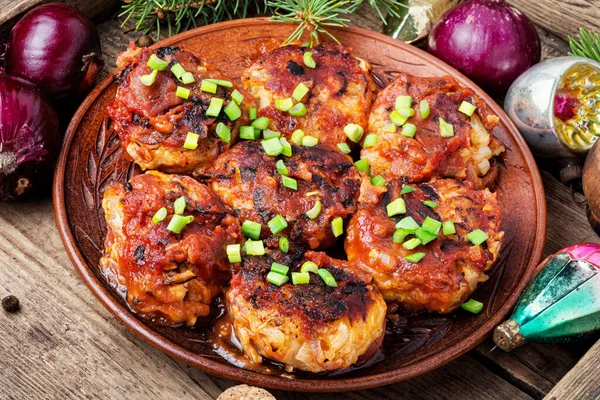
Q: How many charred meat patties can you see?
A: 7